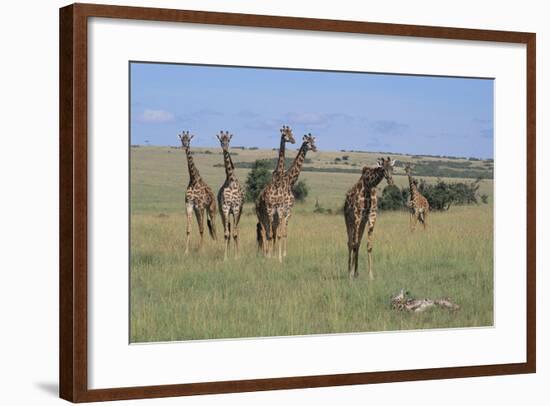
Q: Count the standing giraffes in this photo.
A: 6